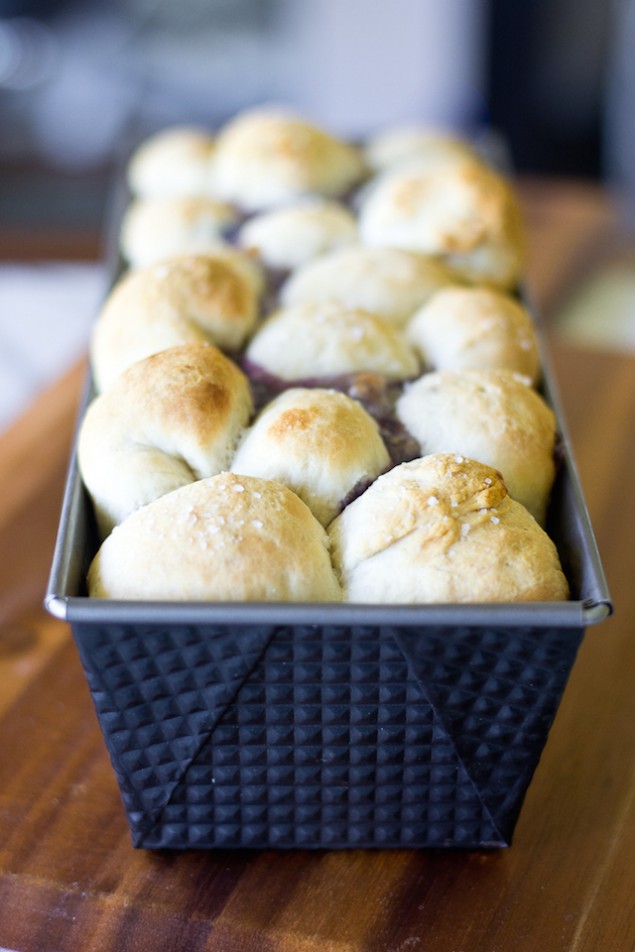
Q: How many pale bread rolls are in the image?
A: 15